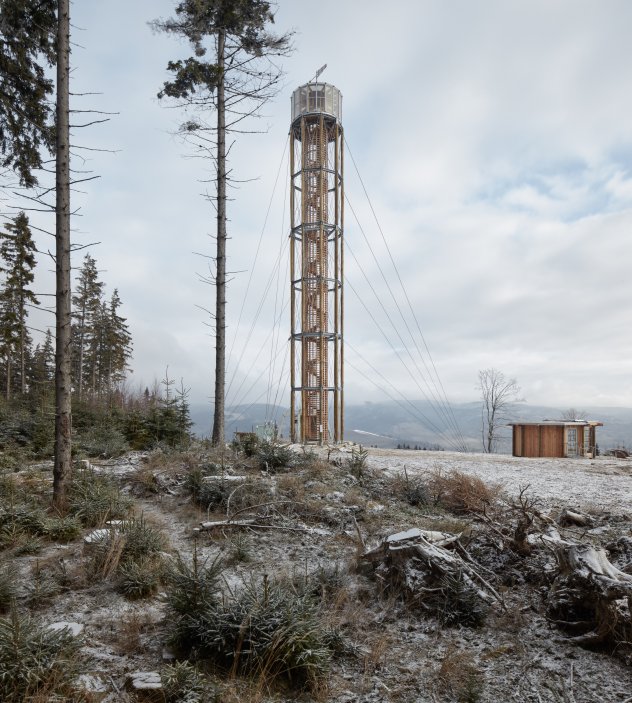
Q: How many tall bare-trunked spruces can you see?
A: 2